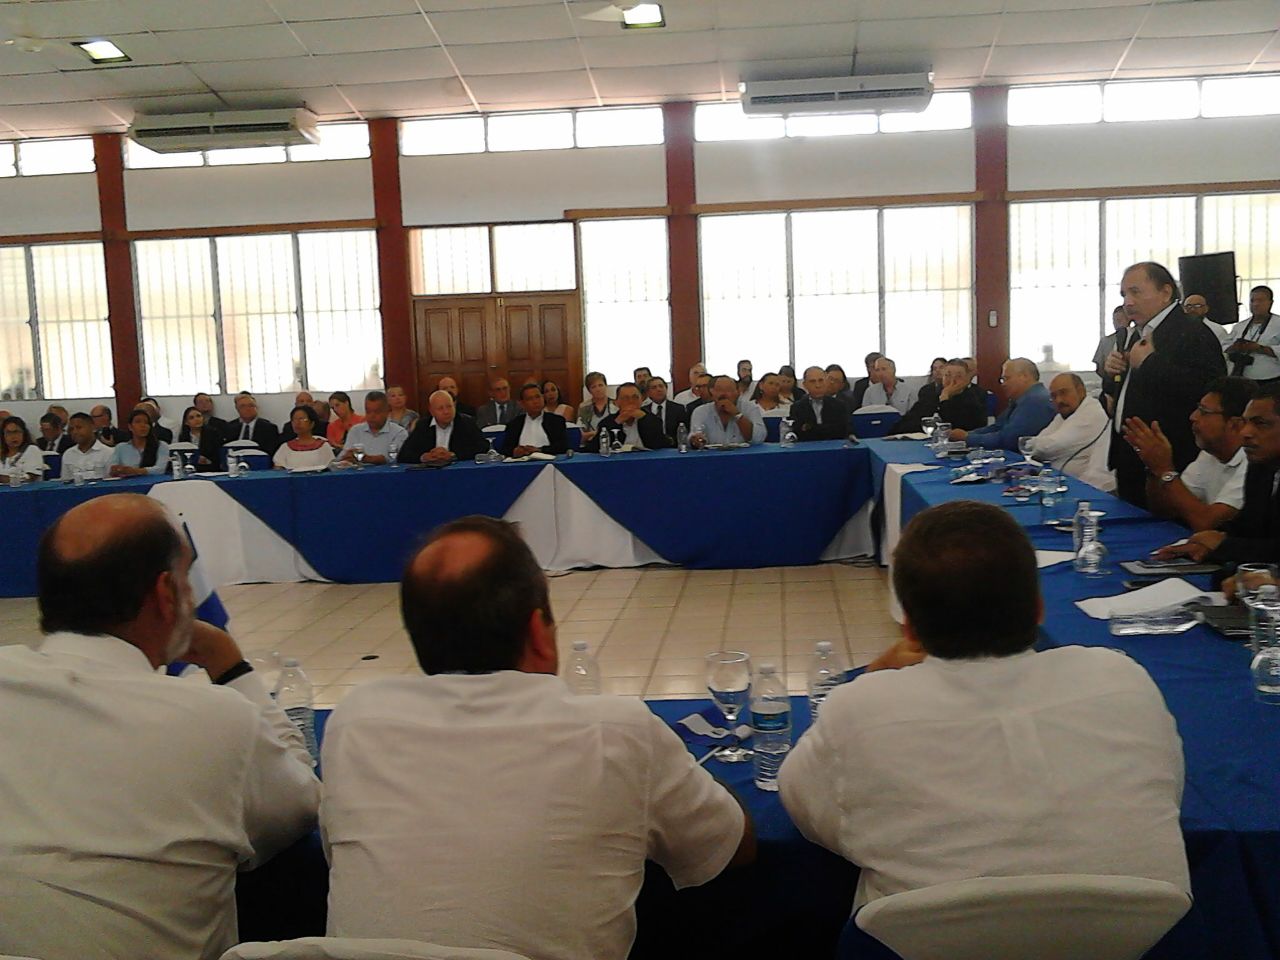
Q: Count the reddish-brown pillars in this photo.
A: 4